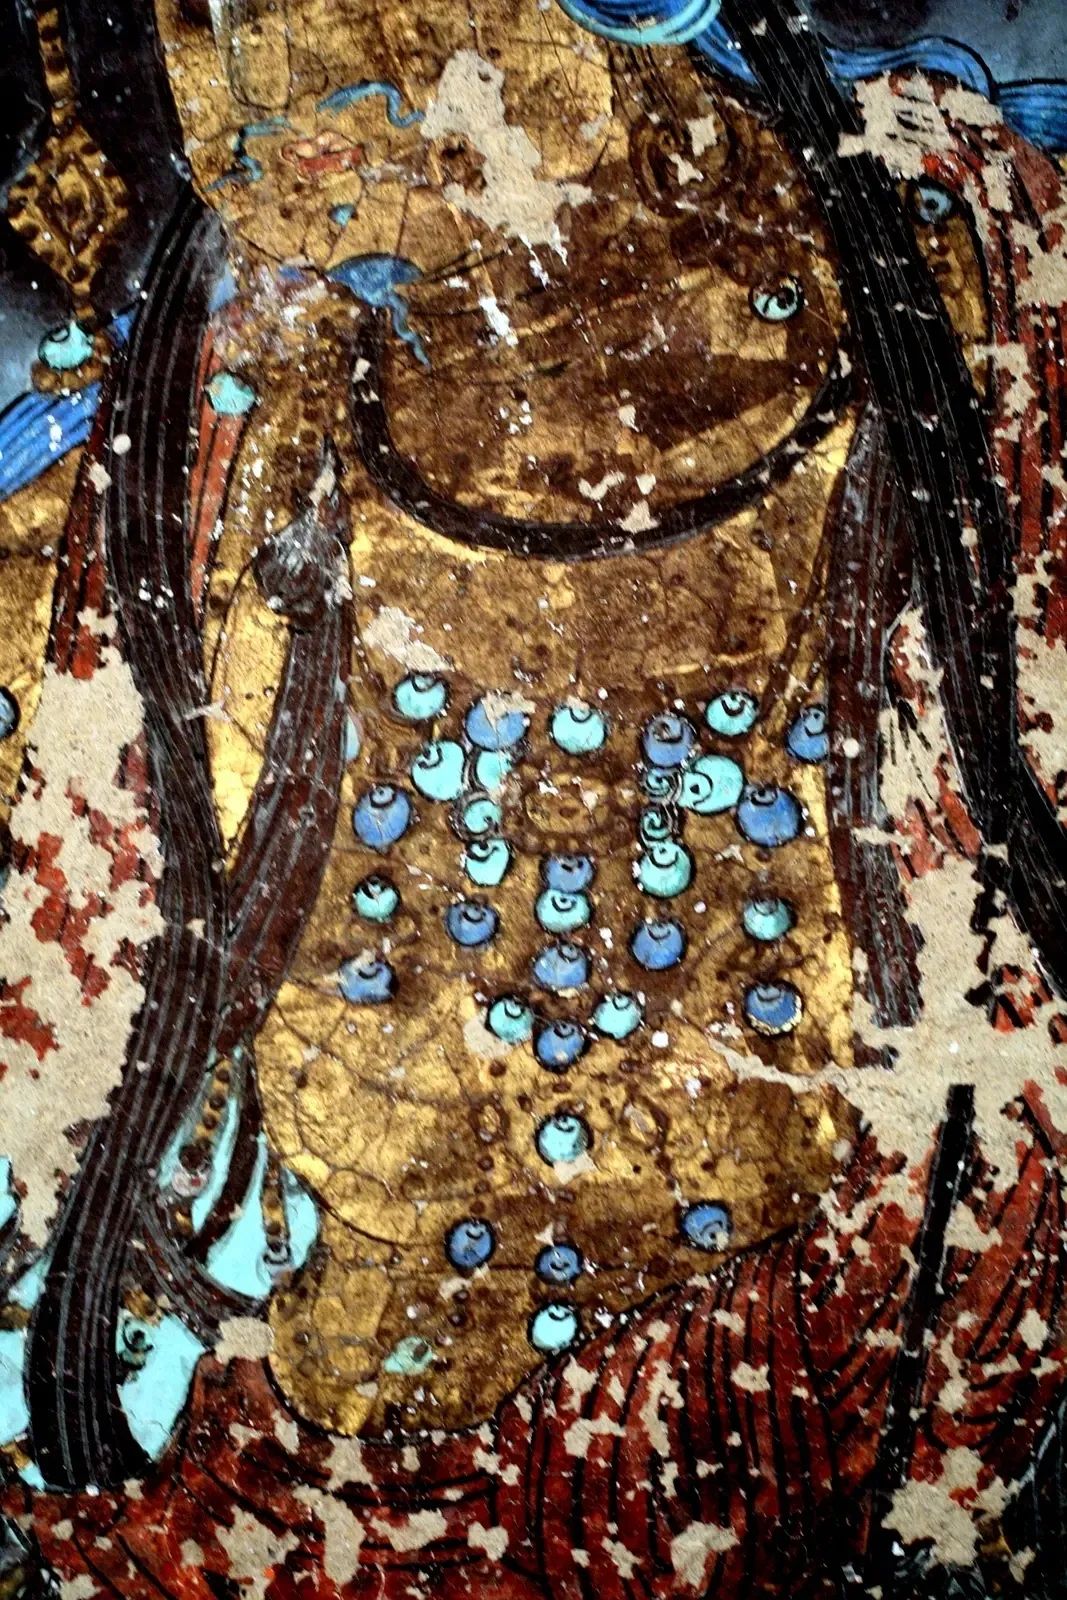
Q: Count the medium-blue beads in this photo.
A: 15